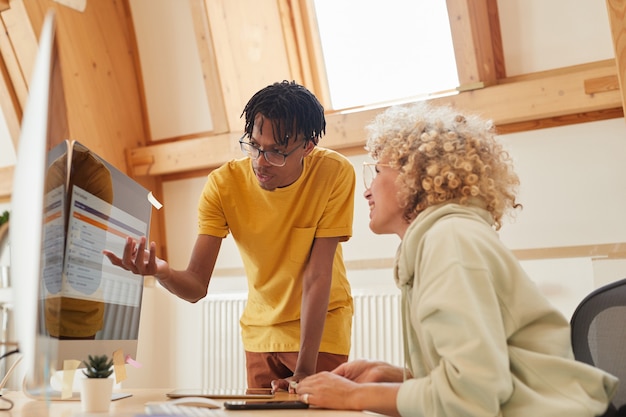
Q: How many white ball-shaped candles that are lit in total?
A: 0